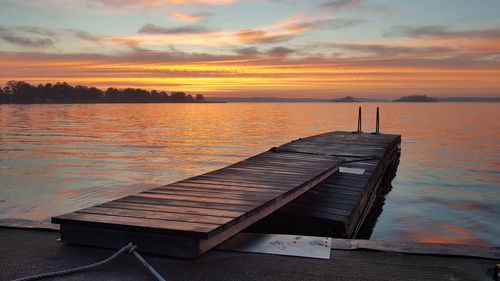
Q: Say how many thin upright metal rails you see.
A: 2